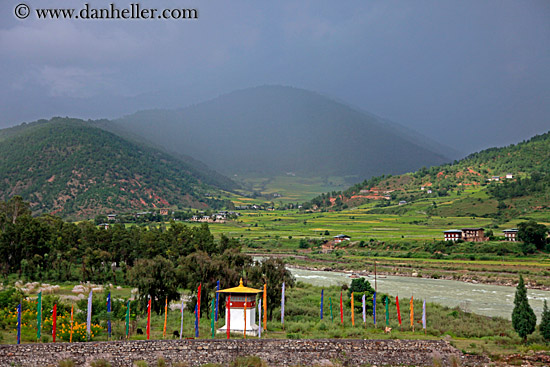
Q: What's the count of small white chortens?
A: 1